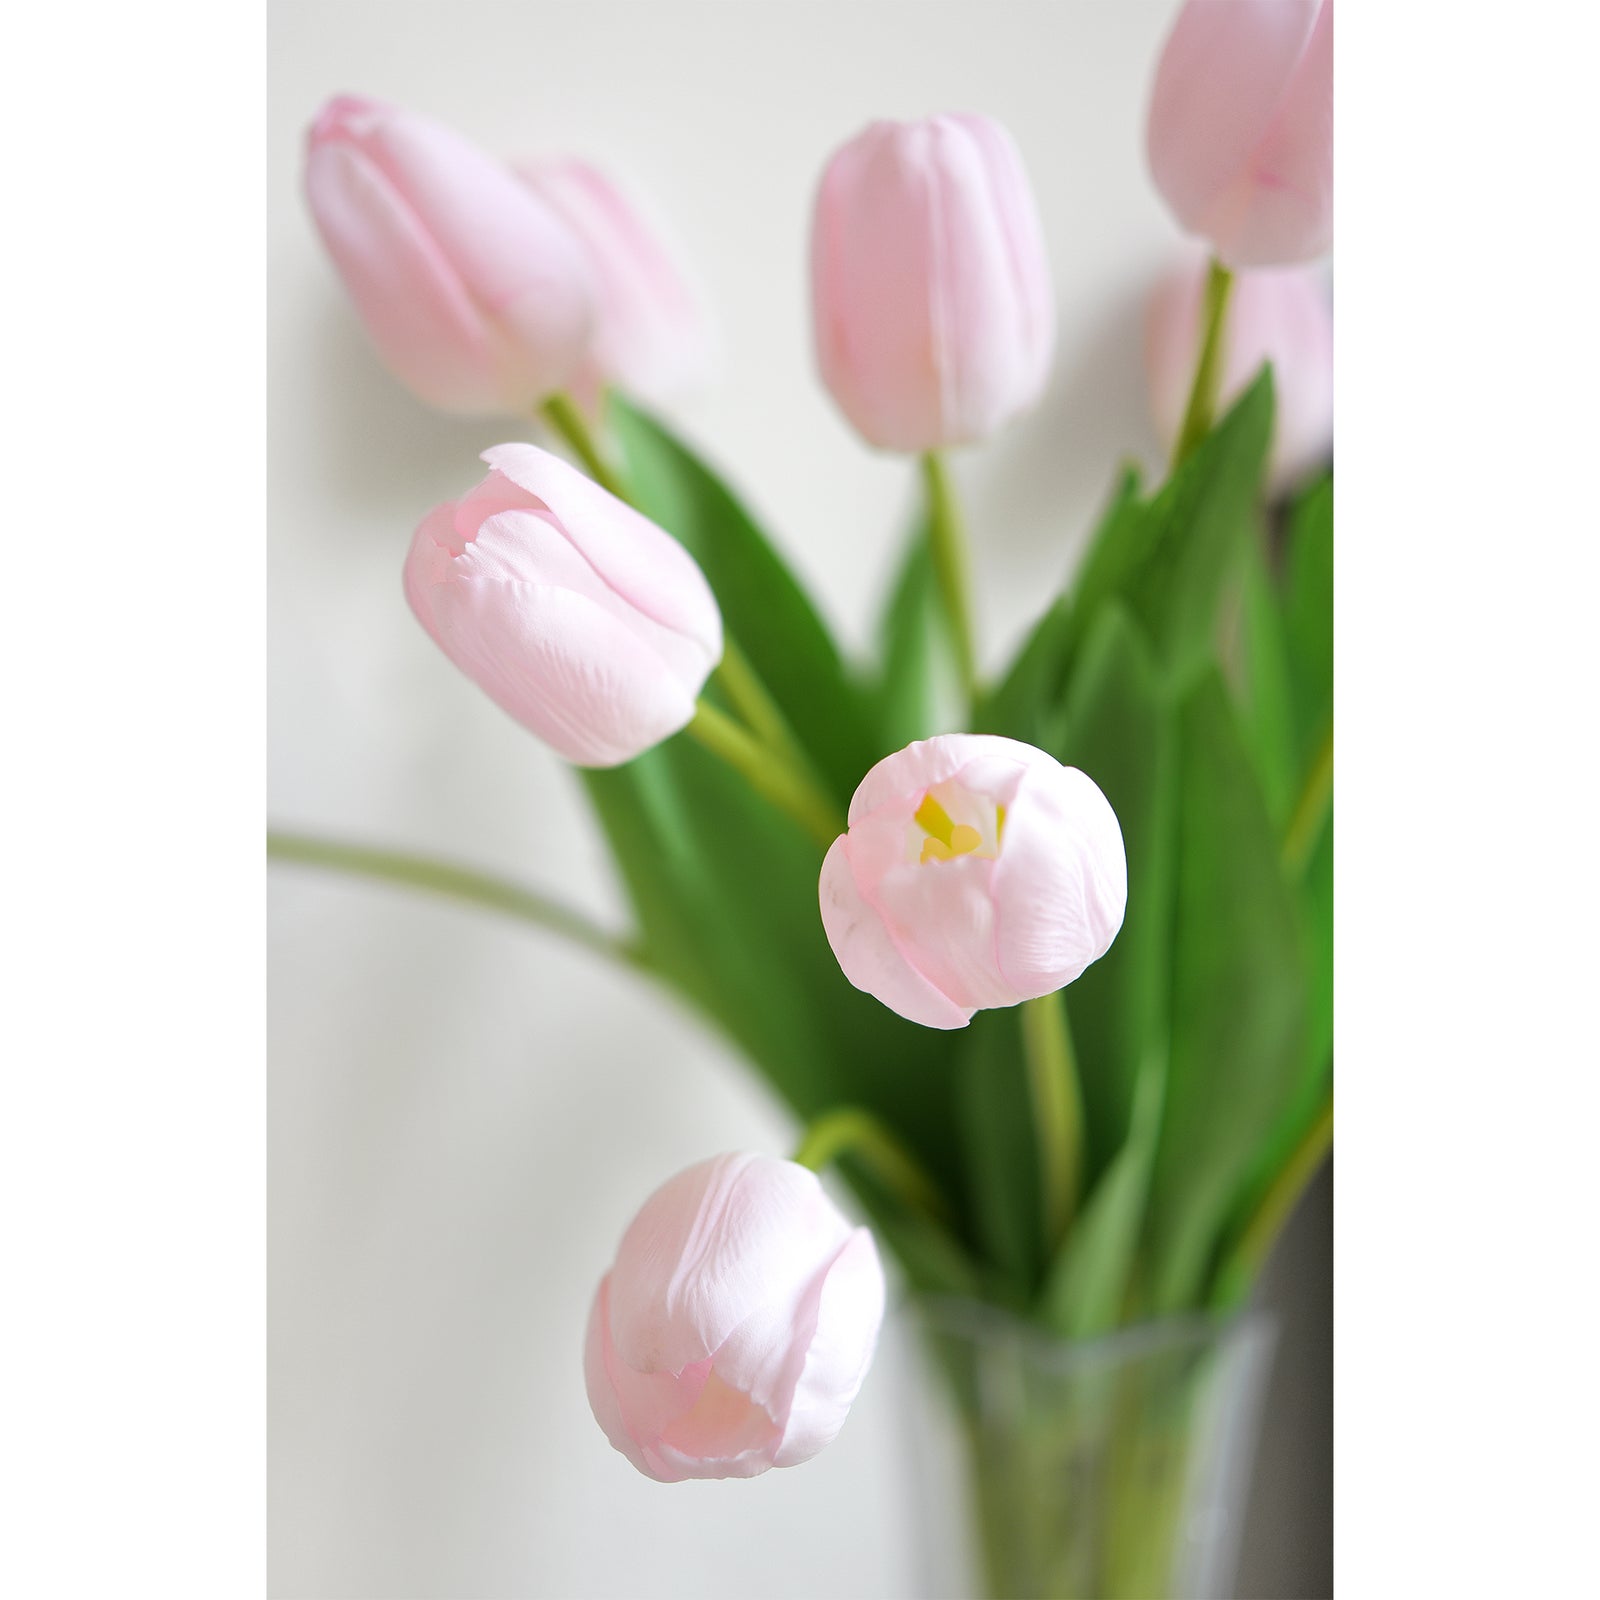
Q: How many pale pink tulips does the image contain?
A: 8